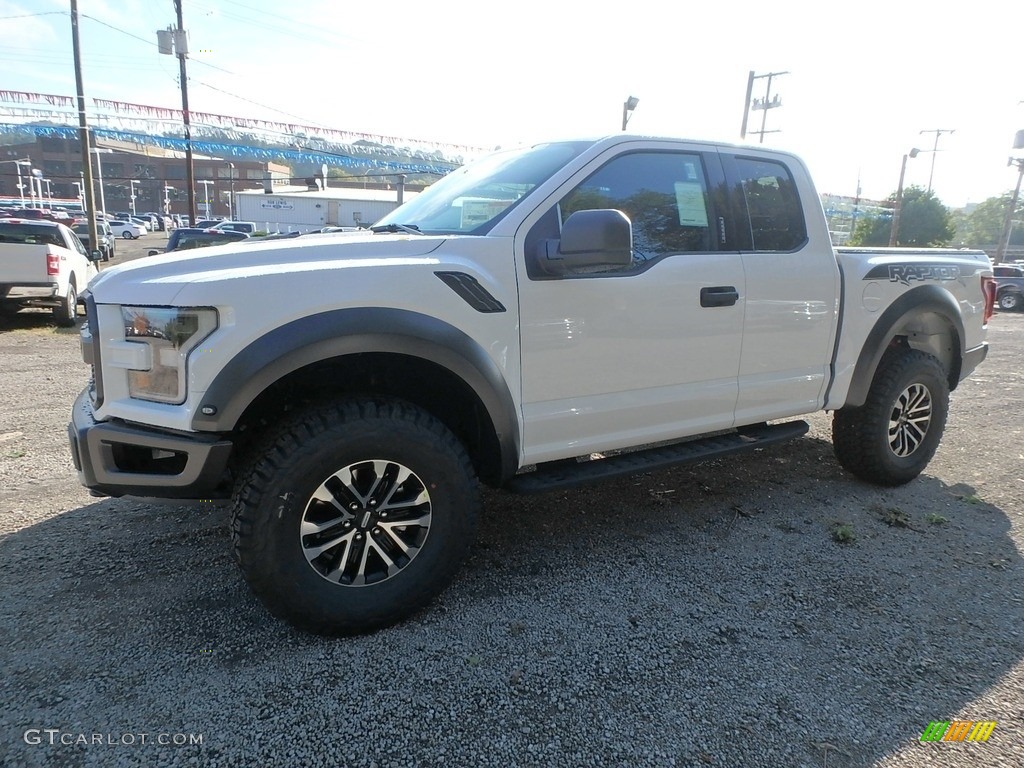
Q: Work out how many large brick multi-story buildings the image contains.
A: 1